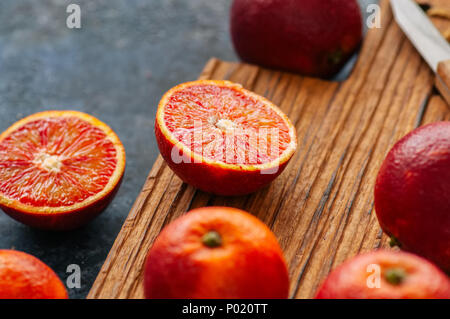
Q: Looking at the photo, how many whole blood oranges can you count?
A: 5